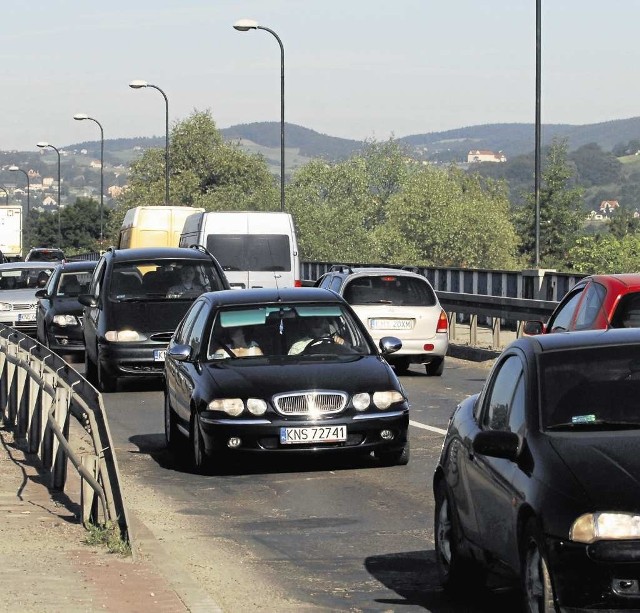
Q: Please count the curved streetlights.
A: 6